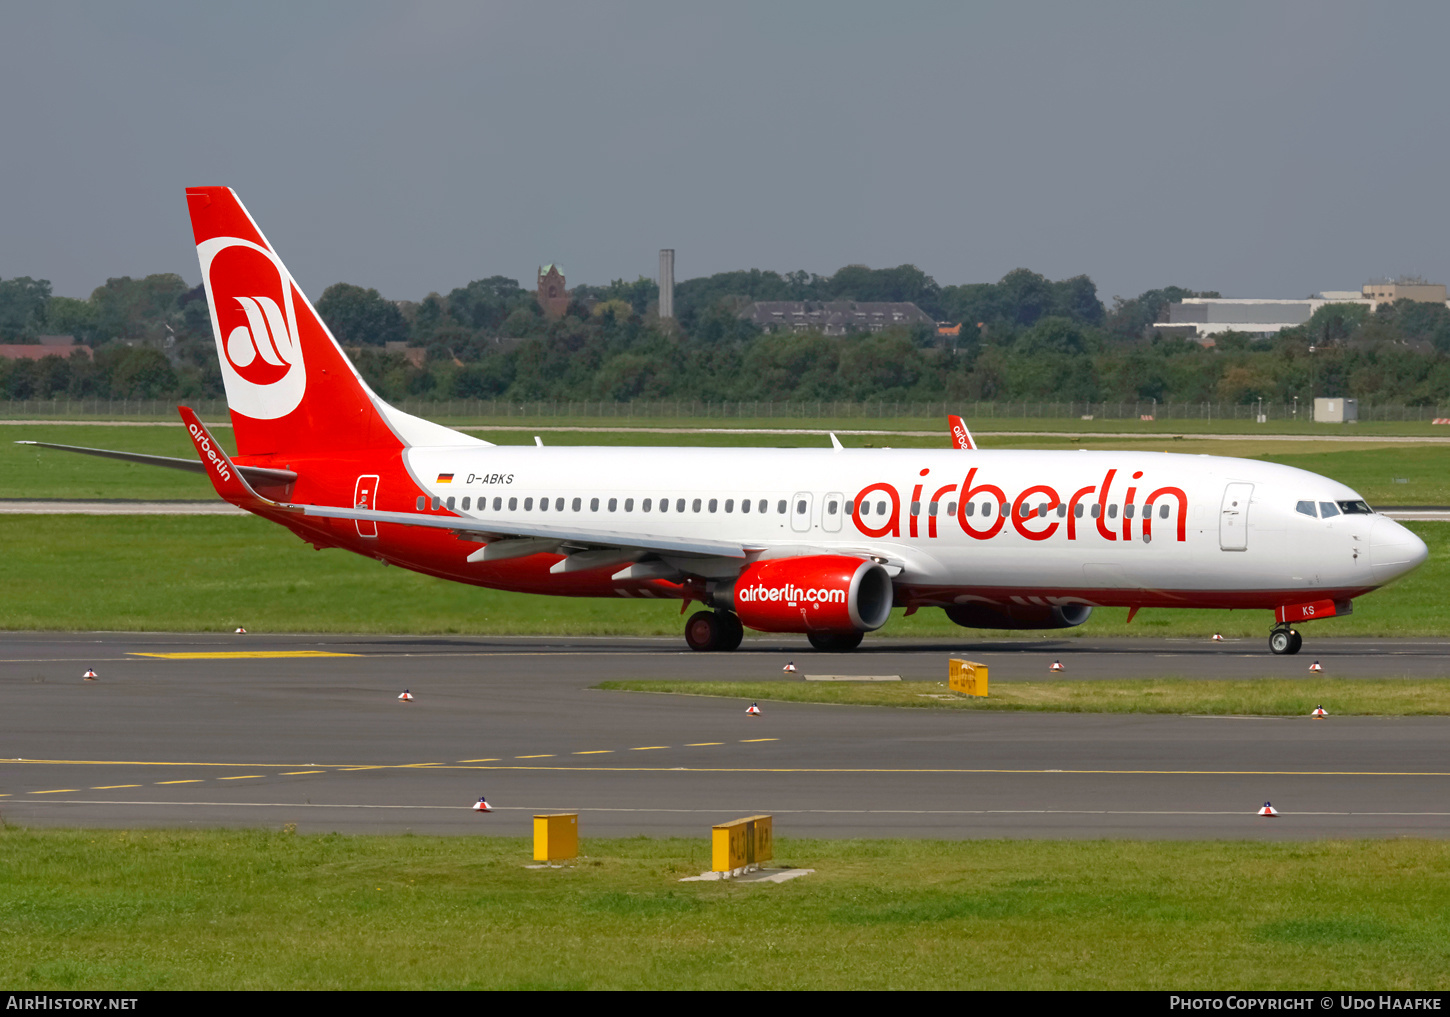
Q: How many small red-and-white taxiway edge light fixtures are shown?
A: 11